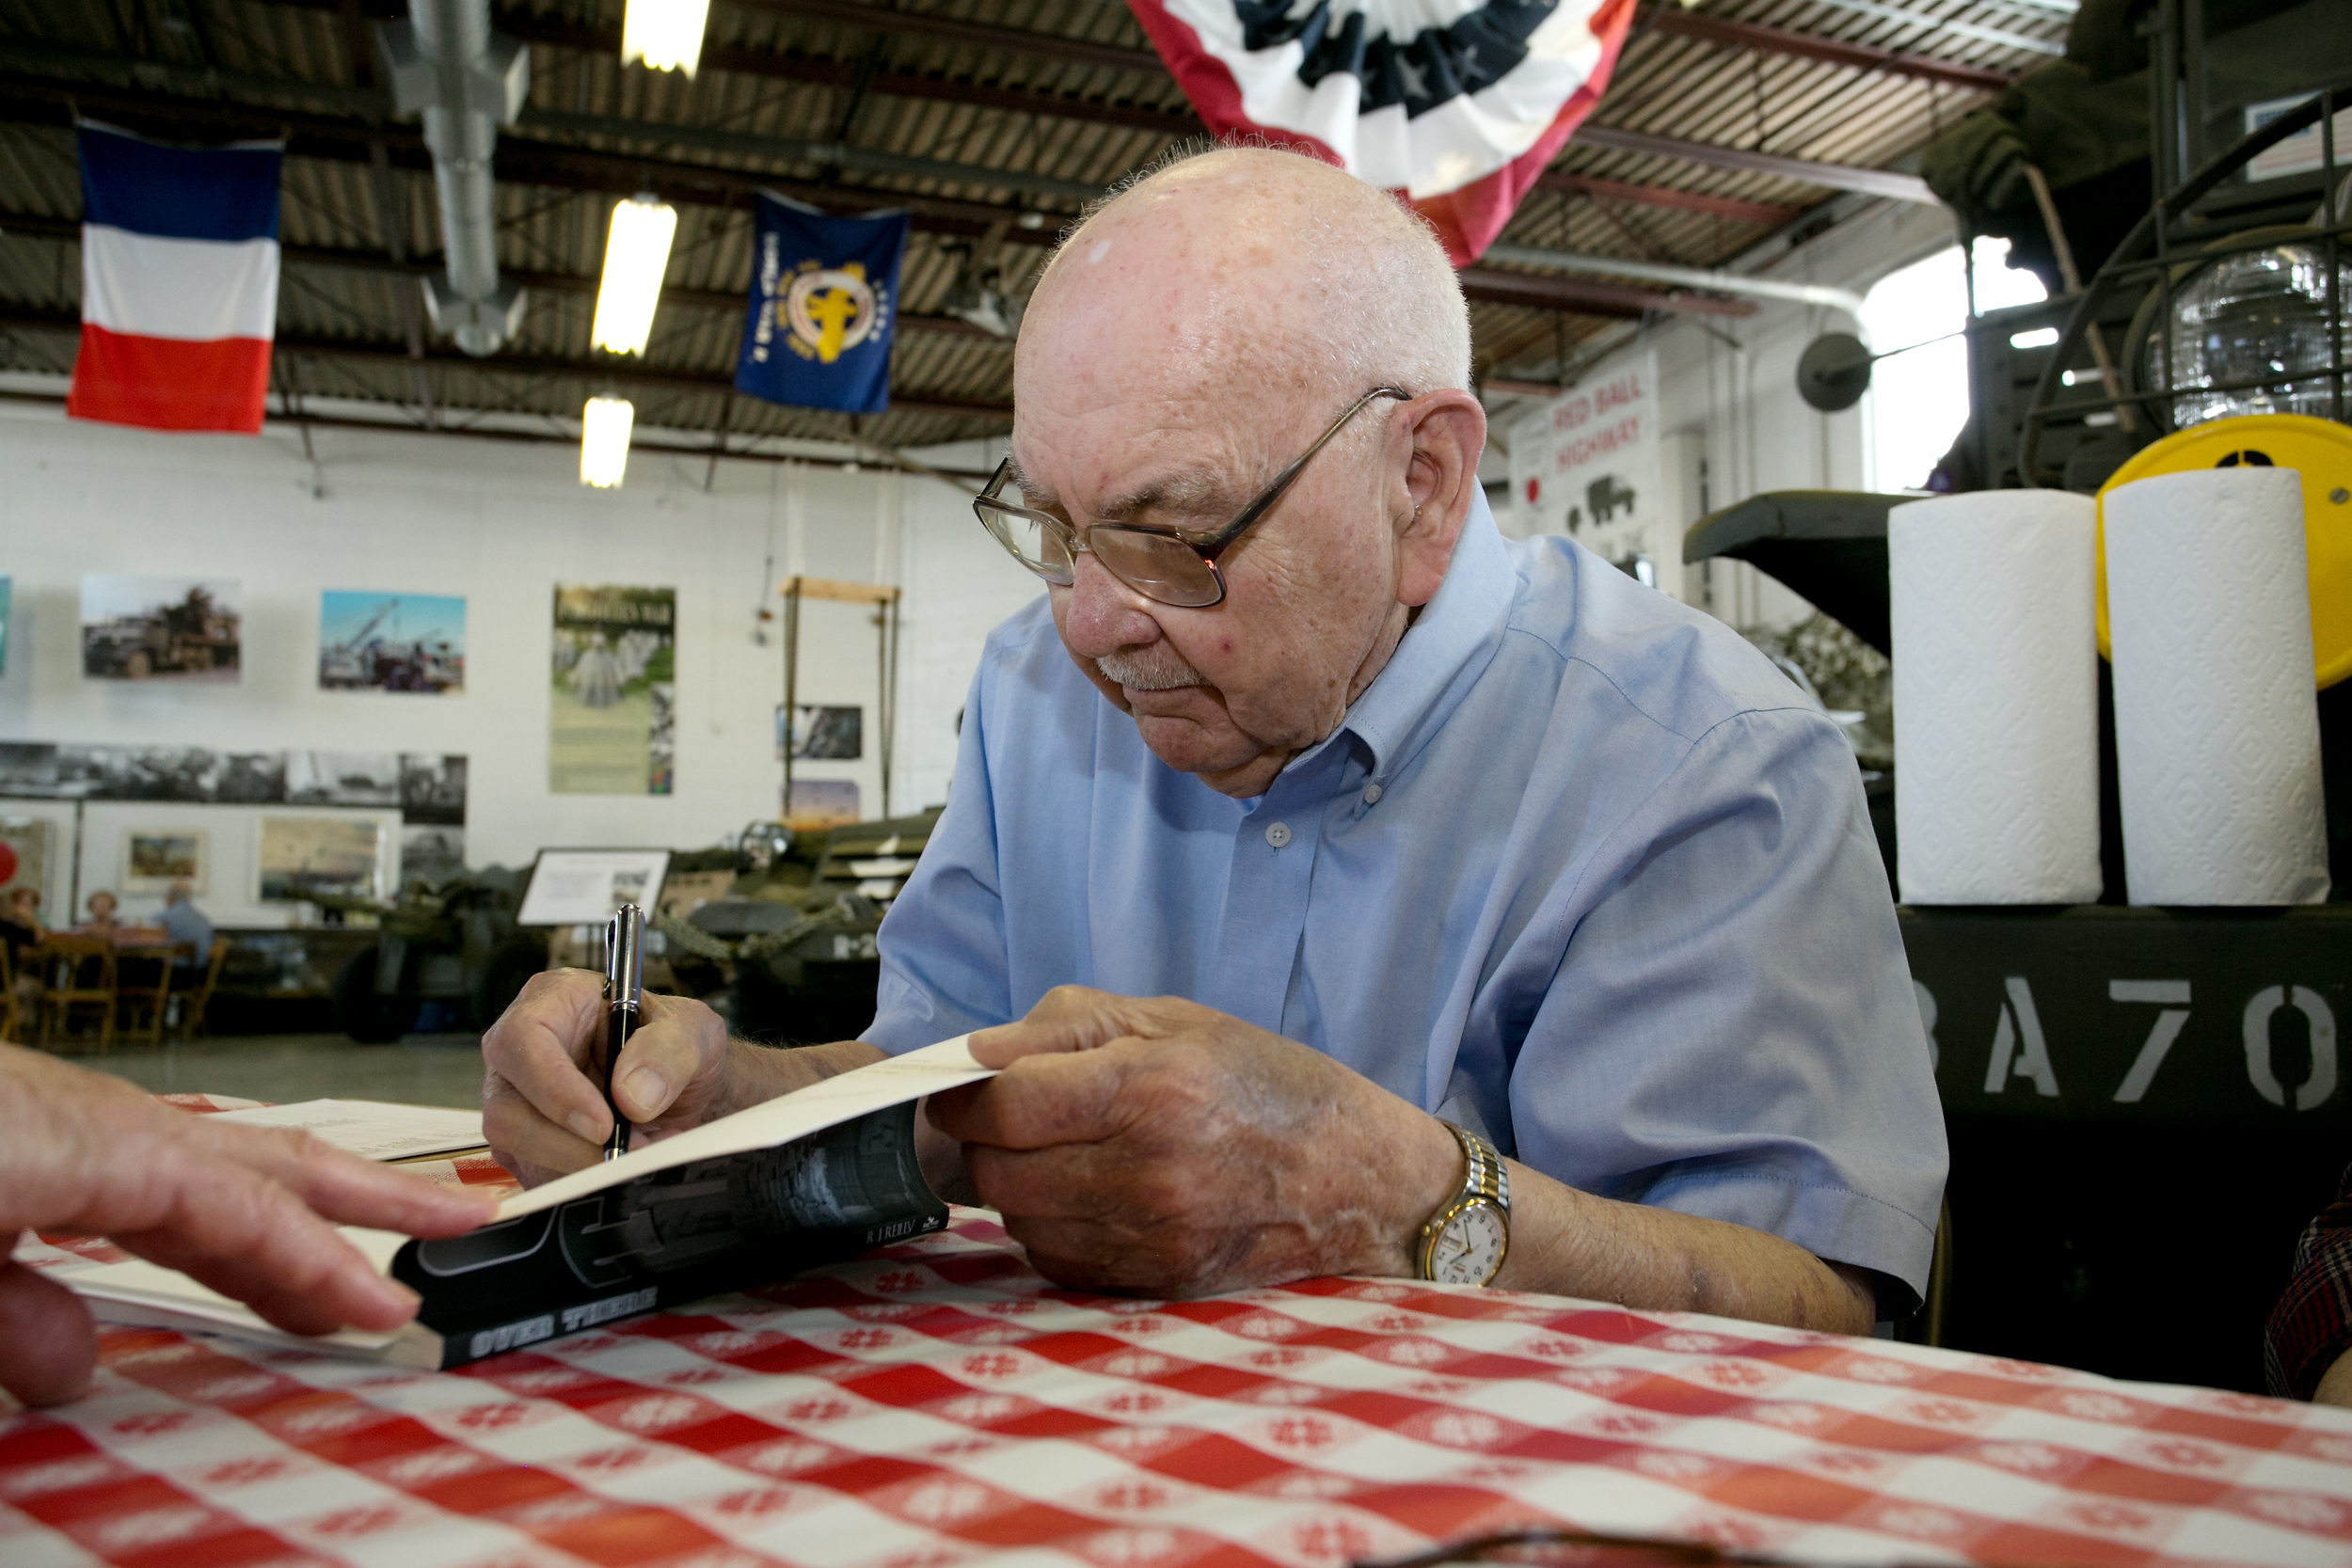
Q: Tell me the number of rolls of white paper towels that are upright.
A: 2